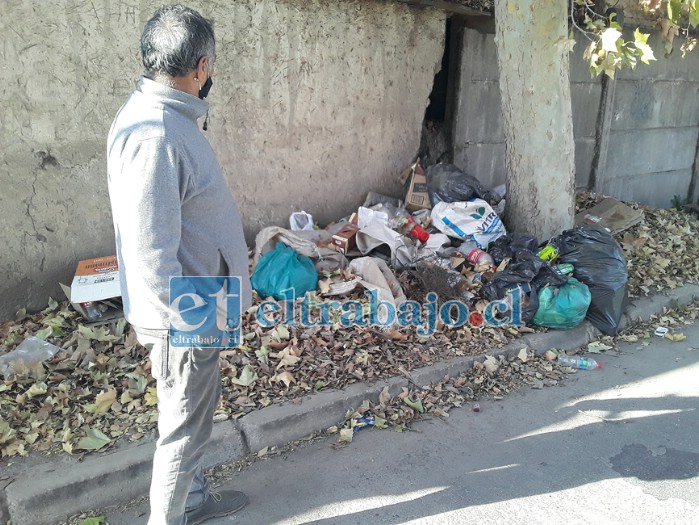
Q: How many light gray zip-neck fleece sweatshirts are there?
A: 1